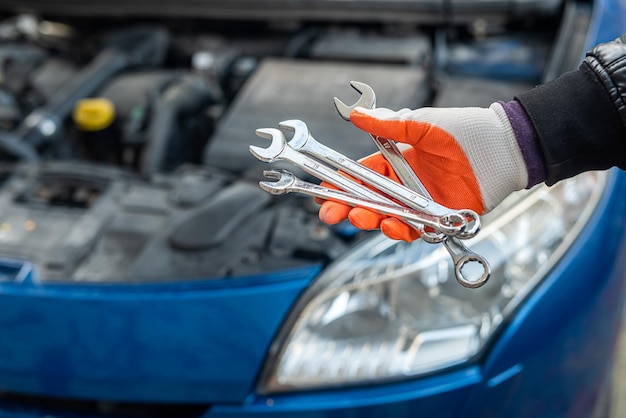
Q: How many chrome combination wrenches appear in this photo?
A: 4